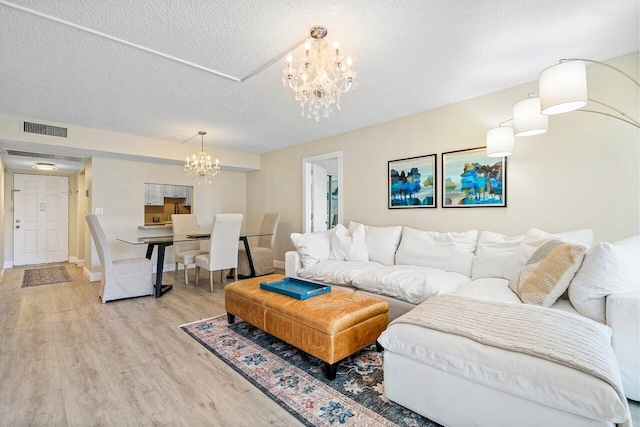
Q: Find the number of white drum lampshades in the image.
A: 3